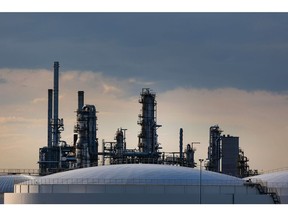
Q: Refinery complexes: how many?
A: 1